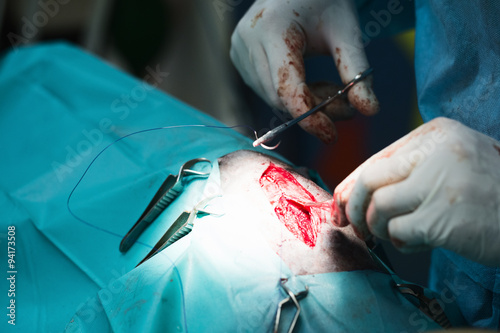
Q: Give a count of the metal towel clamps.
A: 4